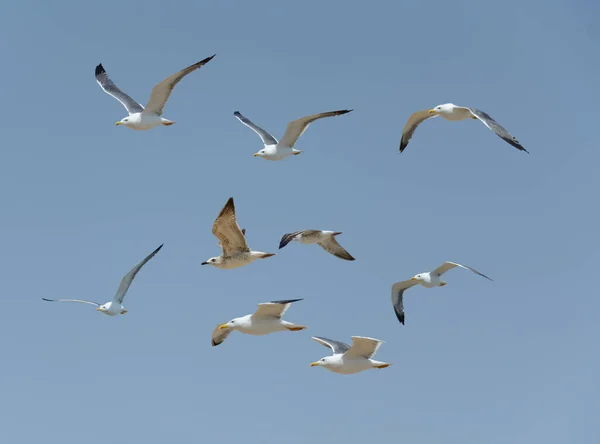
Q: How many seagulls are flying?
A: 9